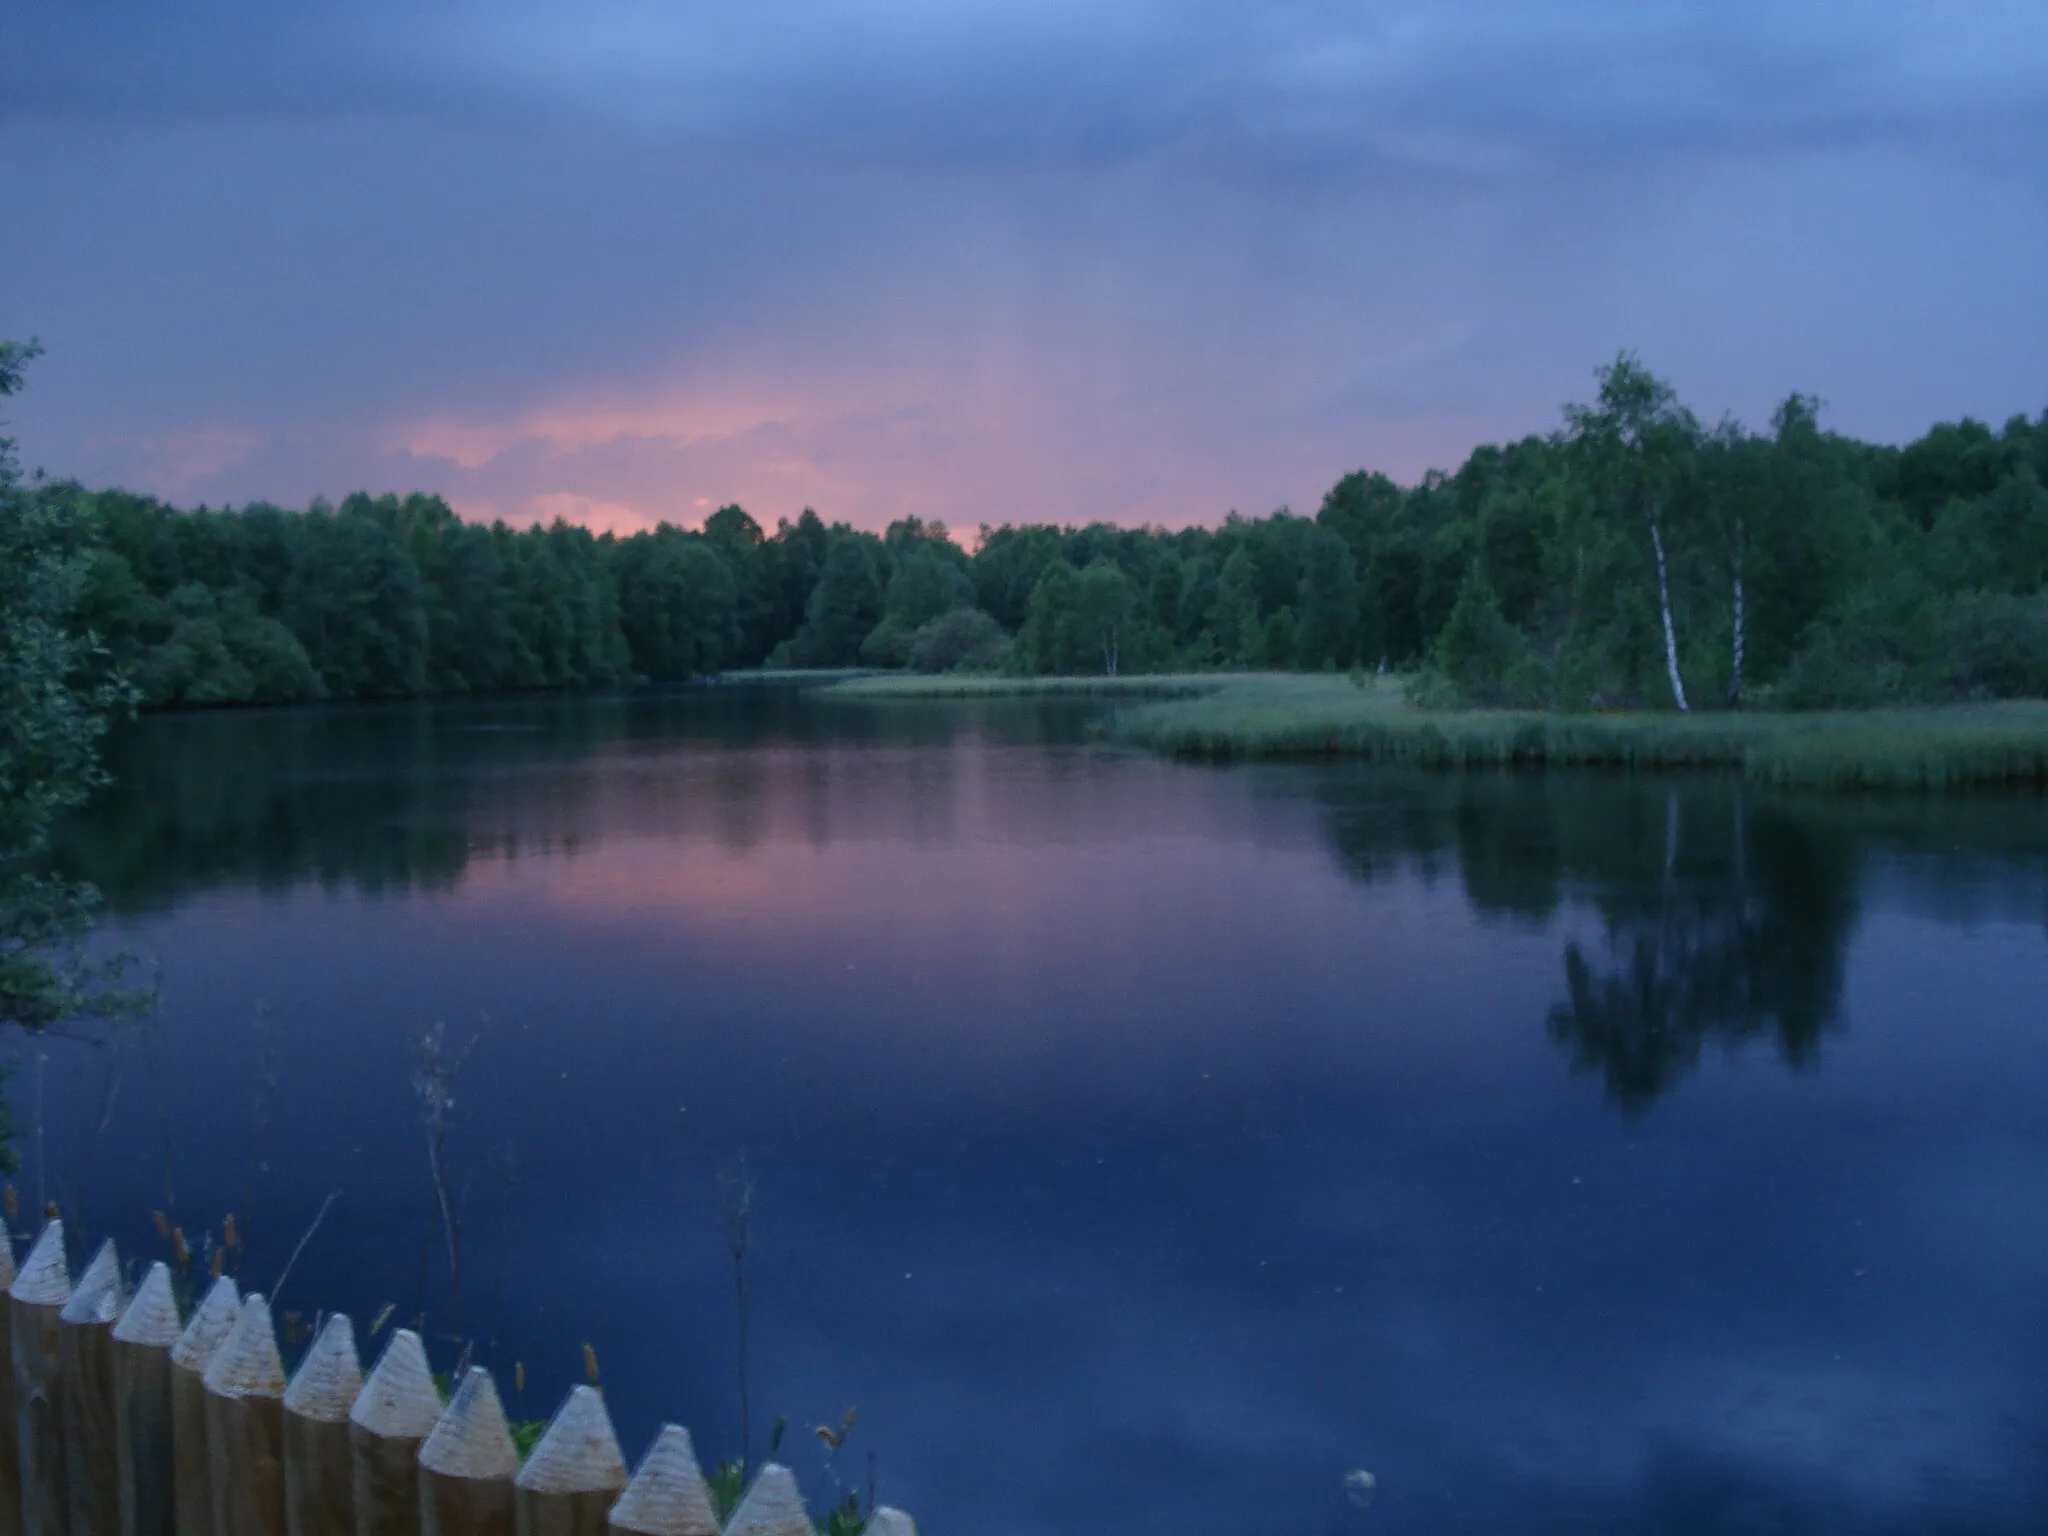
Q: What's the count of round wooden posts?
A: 13